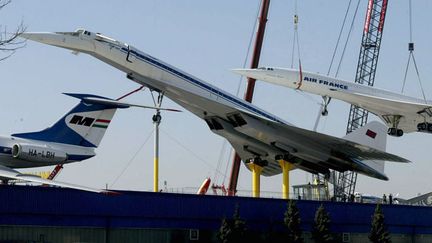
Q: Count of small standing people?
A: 2